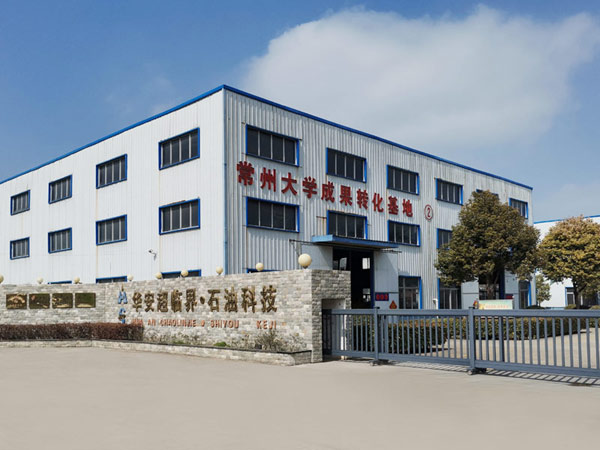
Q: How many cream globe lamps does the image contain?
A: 9